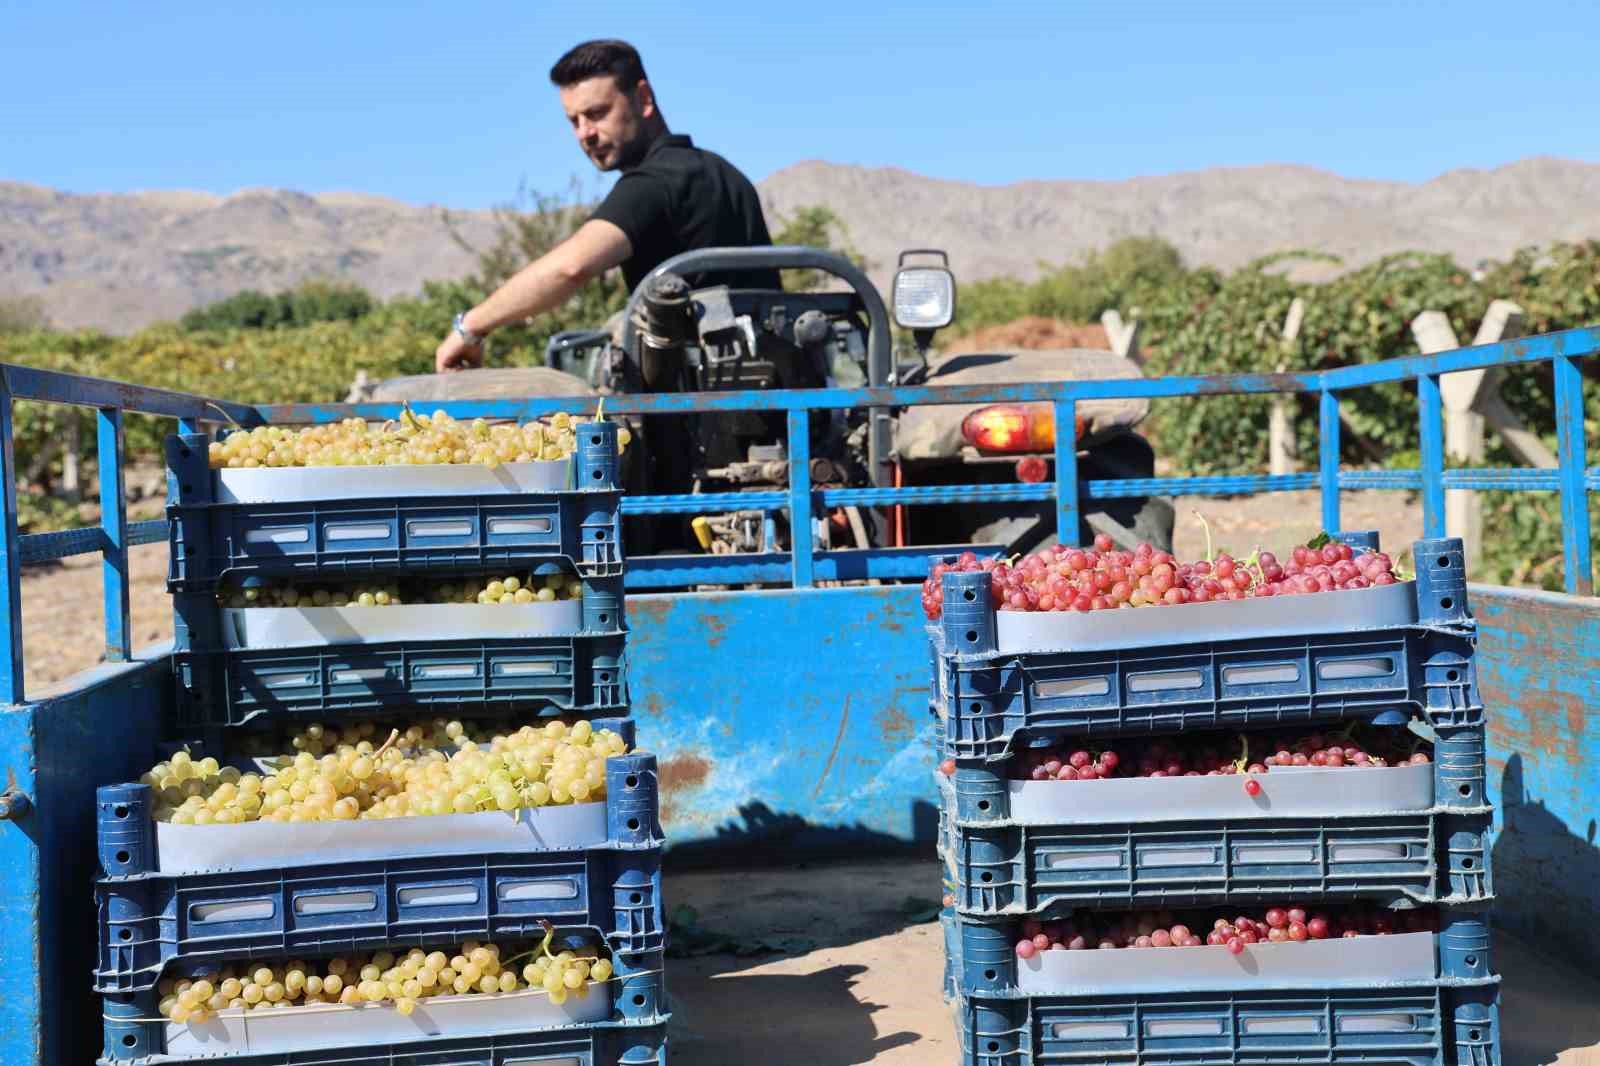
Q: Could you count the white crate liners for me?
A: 7